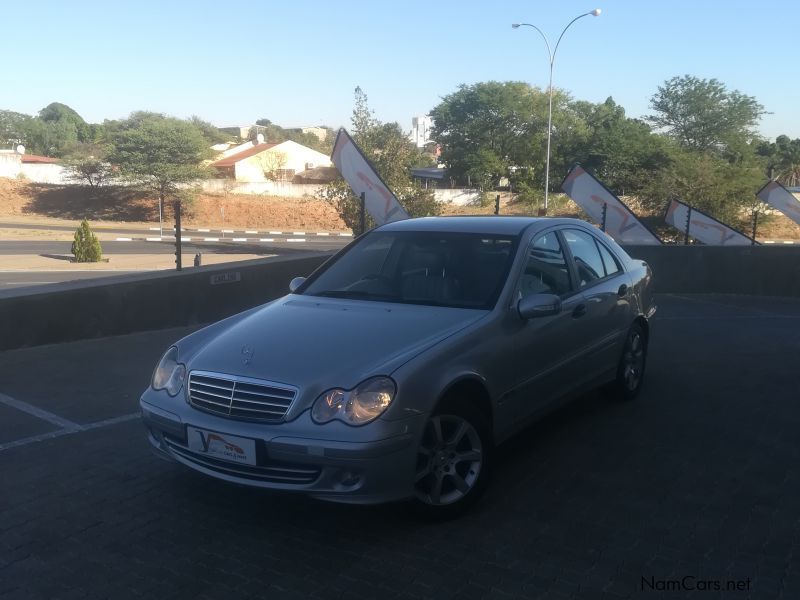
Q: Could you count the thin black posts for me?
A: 6